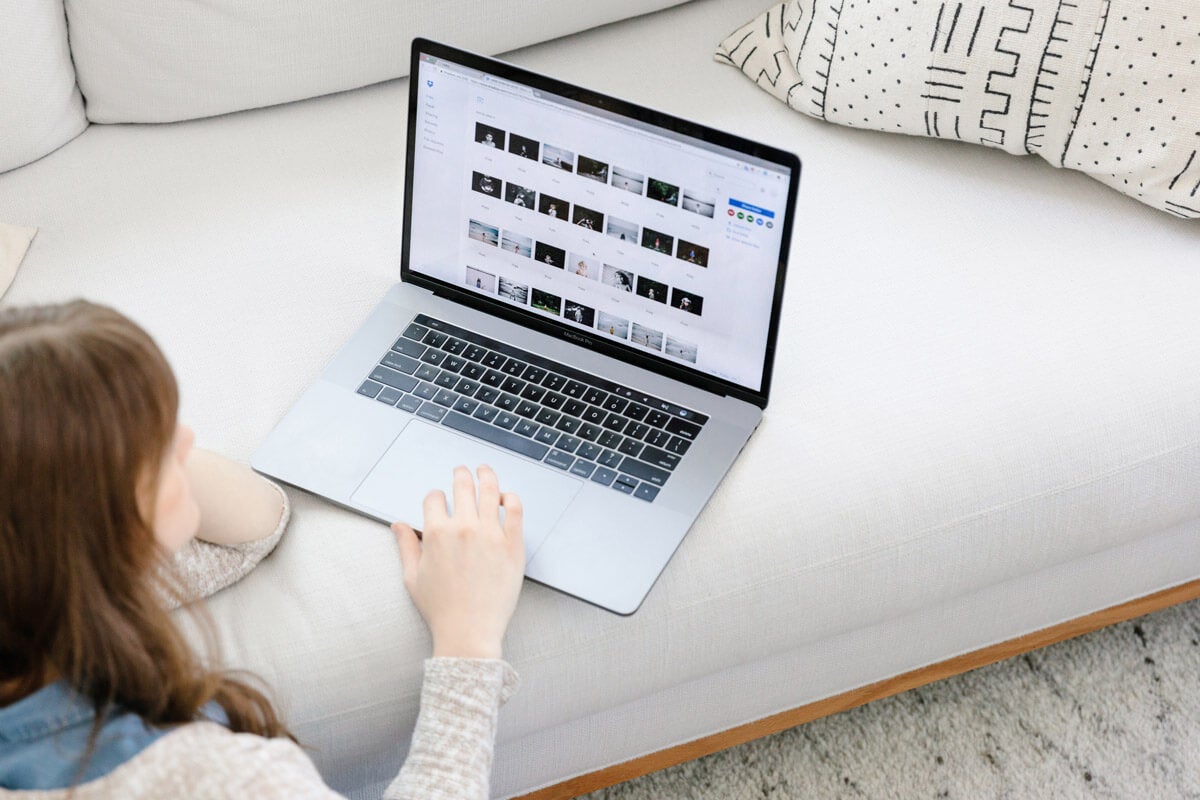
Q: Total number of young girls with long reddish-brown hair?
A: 1